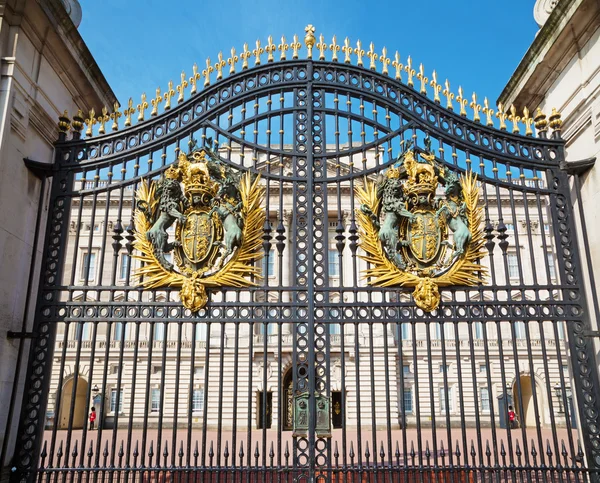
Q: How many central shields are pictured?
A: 2